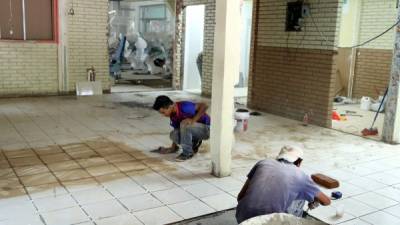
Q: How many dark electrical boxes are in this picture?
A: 1